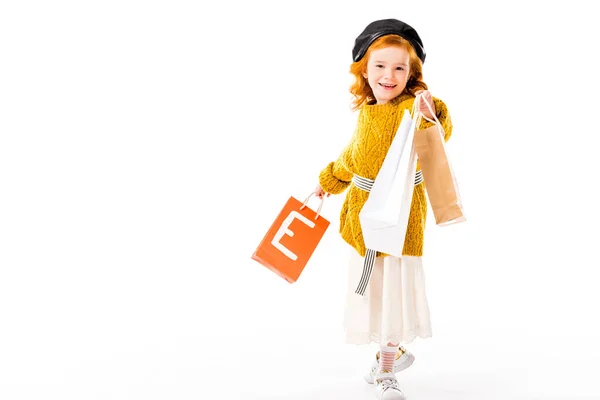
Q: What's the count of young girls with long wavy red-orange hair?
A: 1